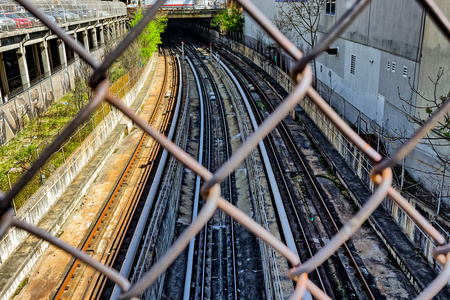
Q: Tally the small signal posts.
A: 2